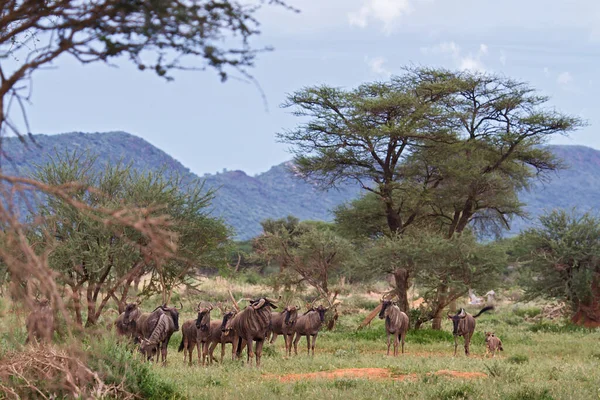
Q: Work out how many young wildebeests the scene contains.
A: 1